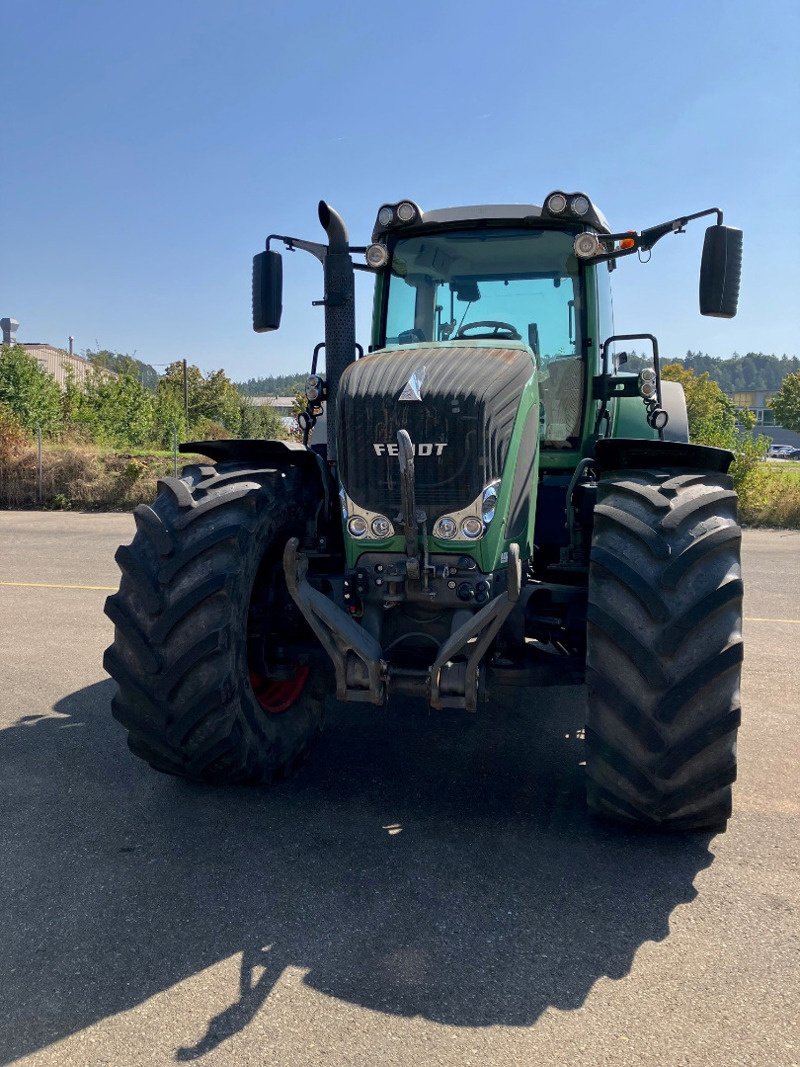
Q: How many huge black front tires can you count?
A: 2